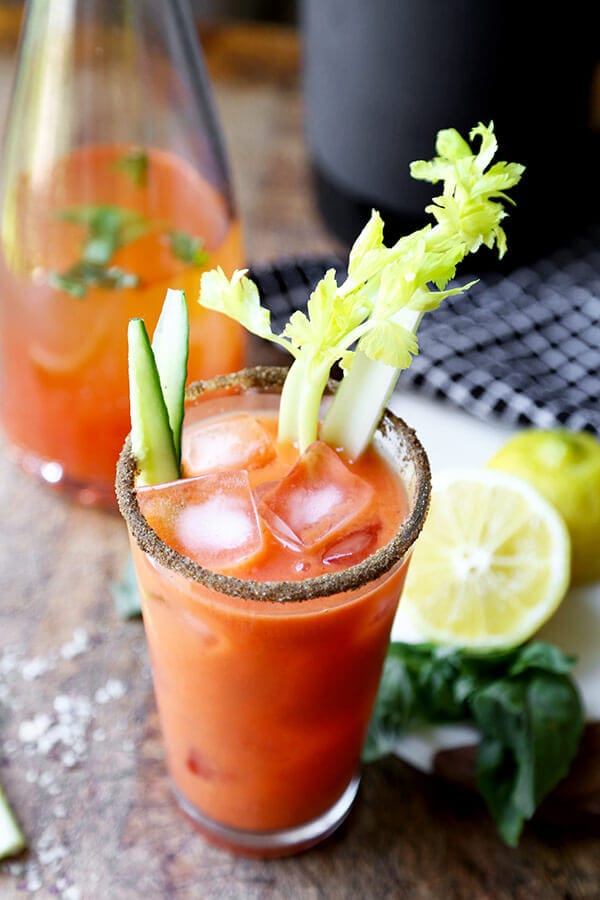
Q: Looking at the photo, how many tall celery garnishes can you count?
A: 2